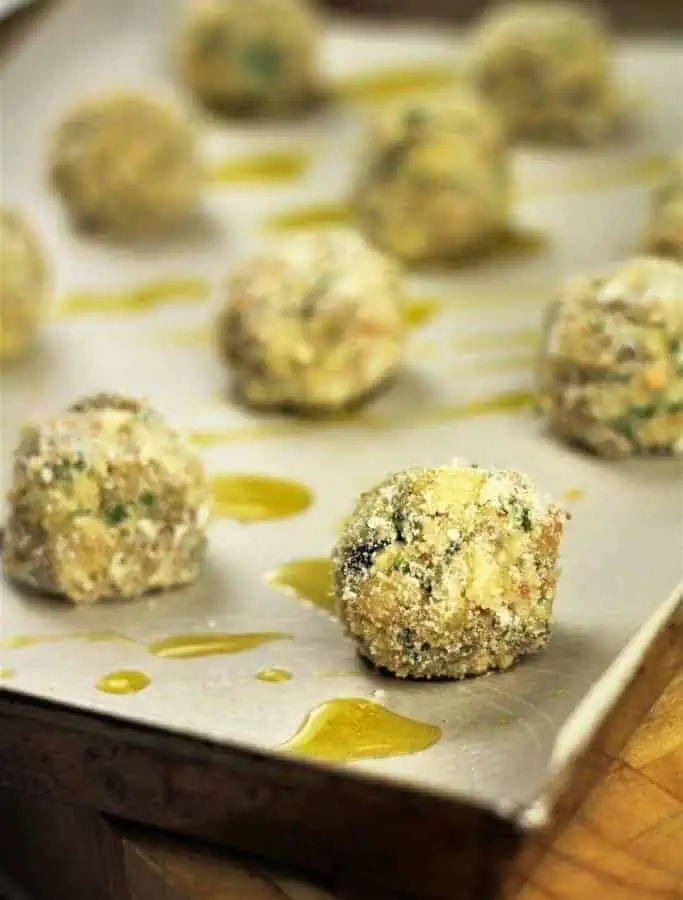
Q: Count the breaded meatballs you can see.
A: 10